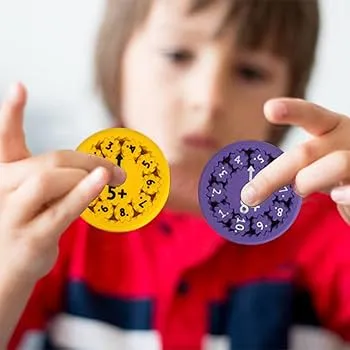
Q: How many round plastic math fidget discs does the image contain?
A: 2